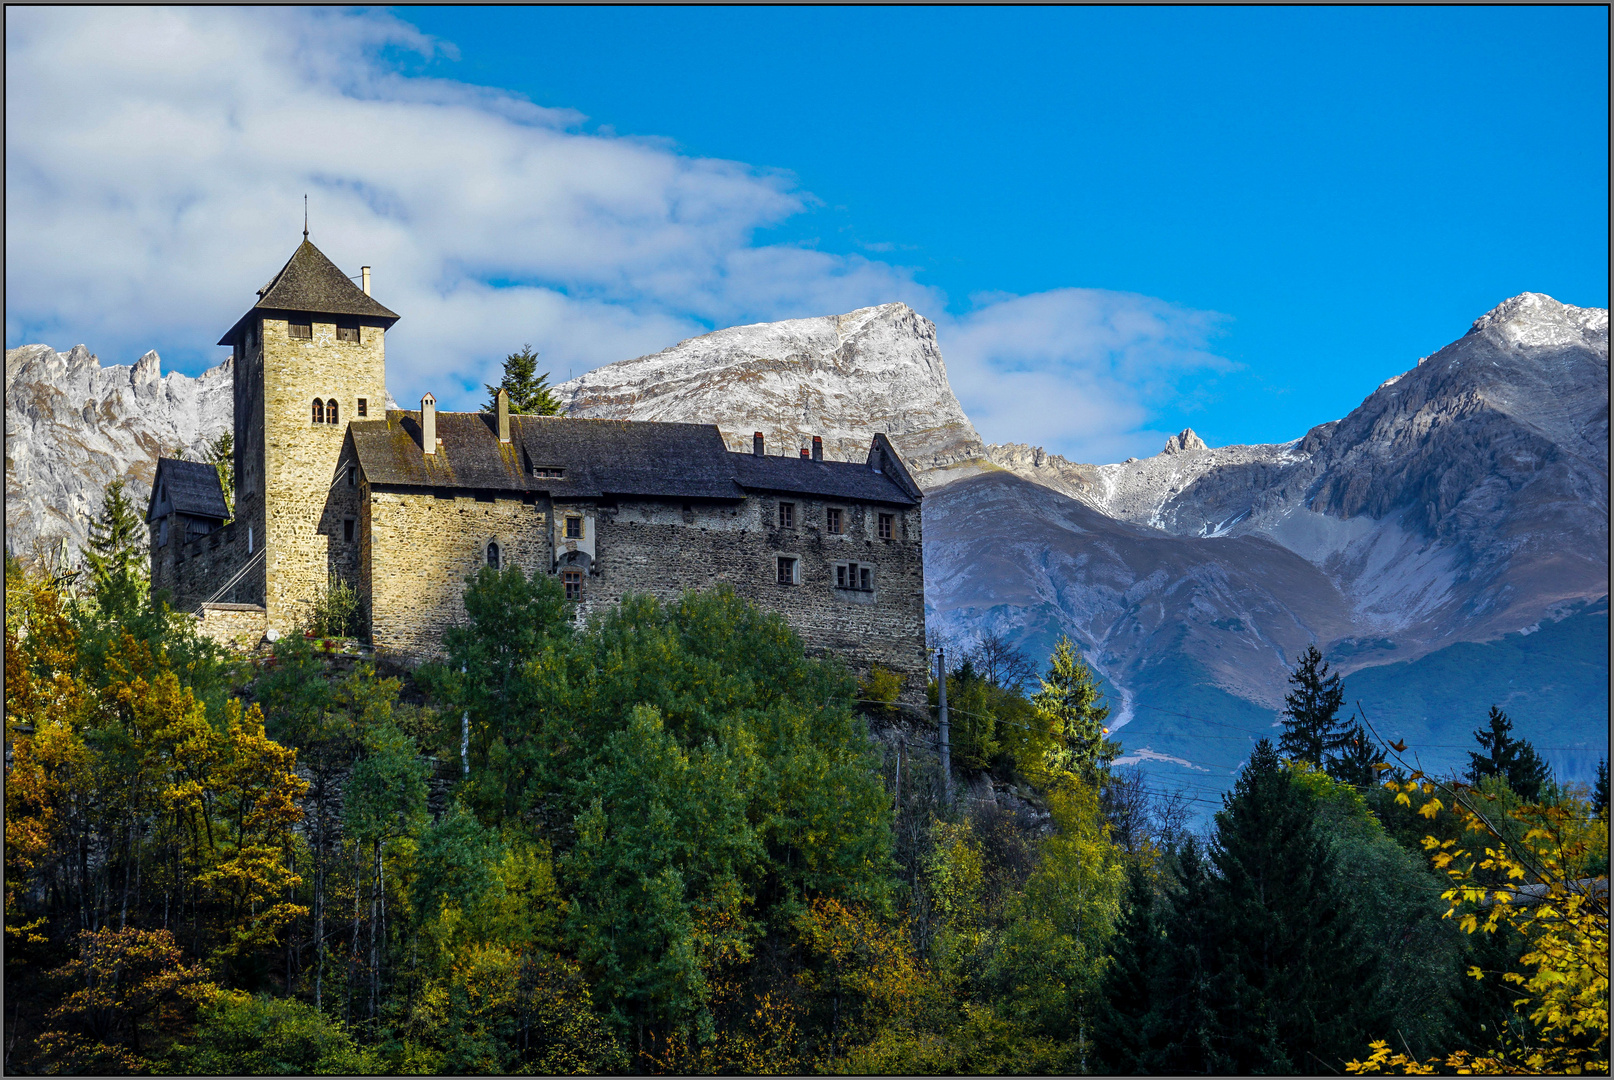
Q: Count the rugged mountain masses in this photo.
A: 3